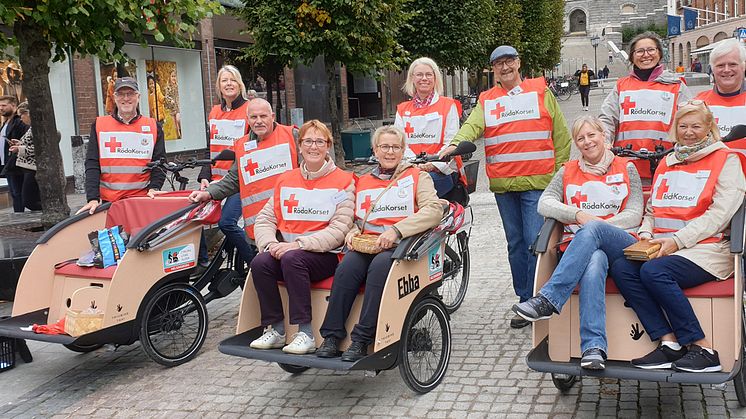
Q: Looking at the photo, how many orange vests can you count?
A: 11